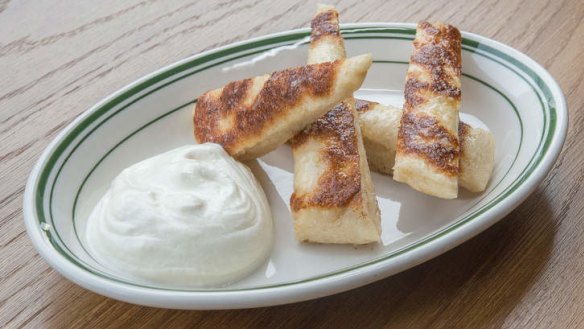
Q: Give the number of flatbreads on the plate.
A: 4